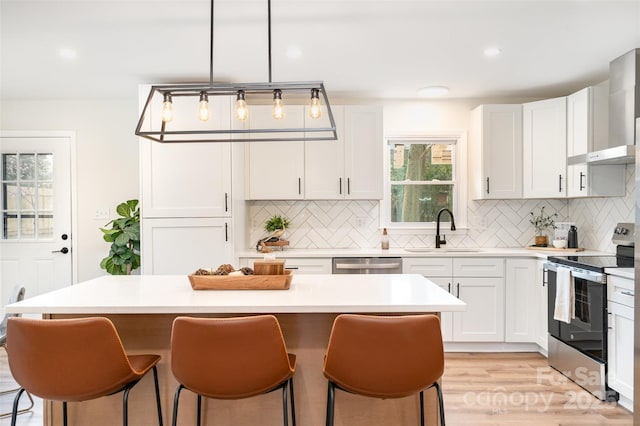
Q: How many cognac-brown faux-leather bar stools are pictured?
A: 3